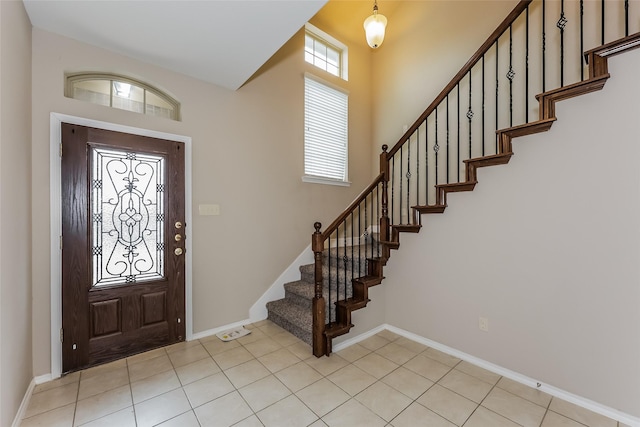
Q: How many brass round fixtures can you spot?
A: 3